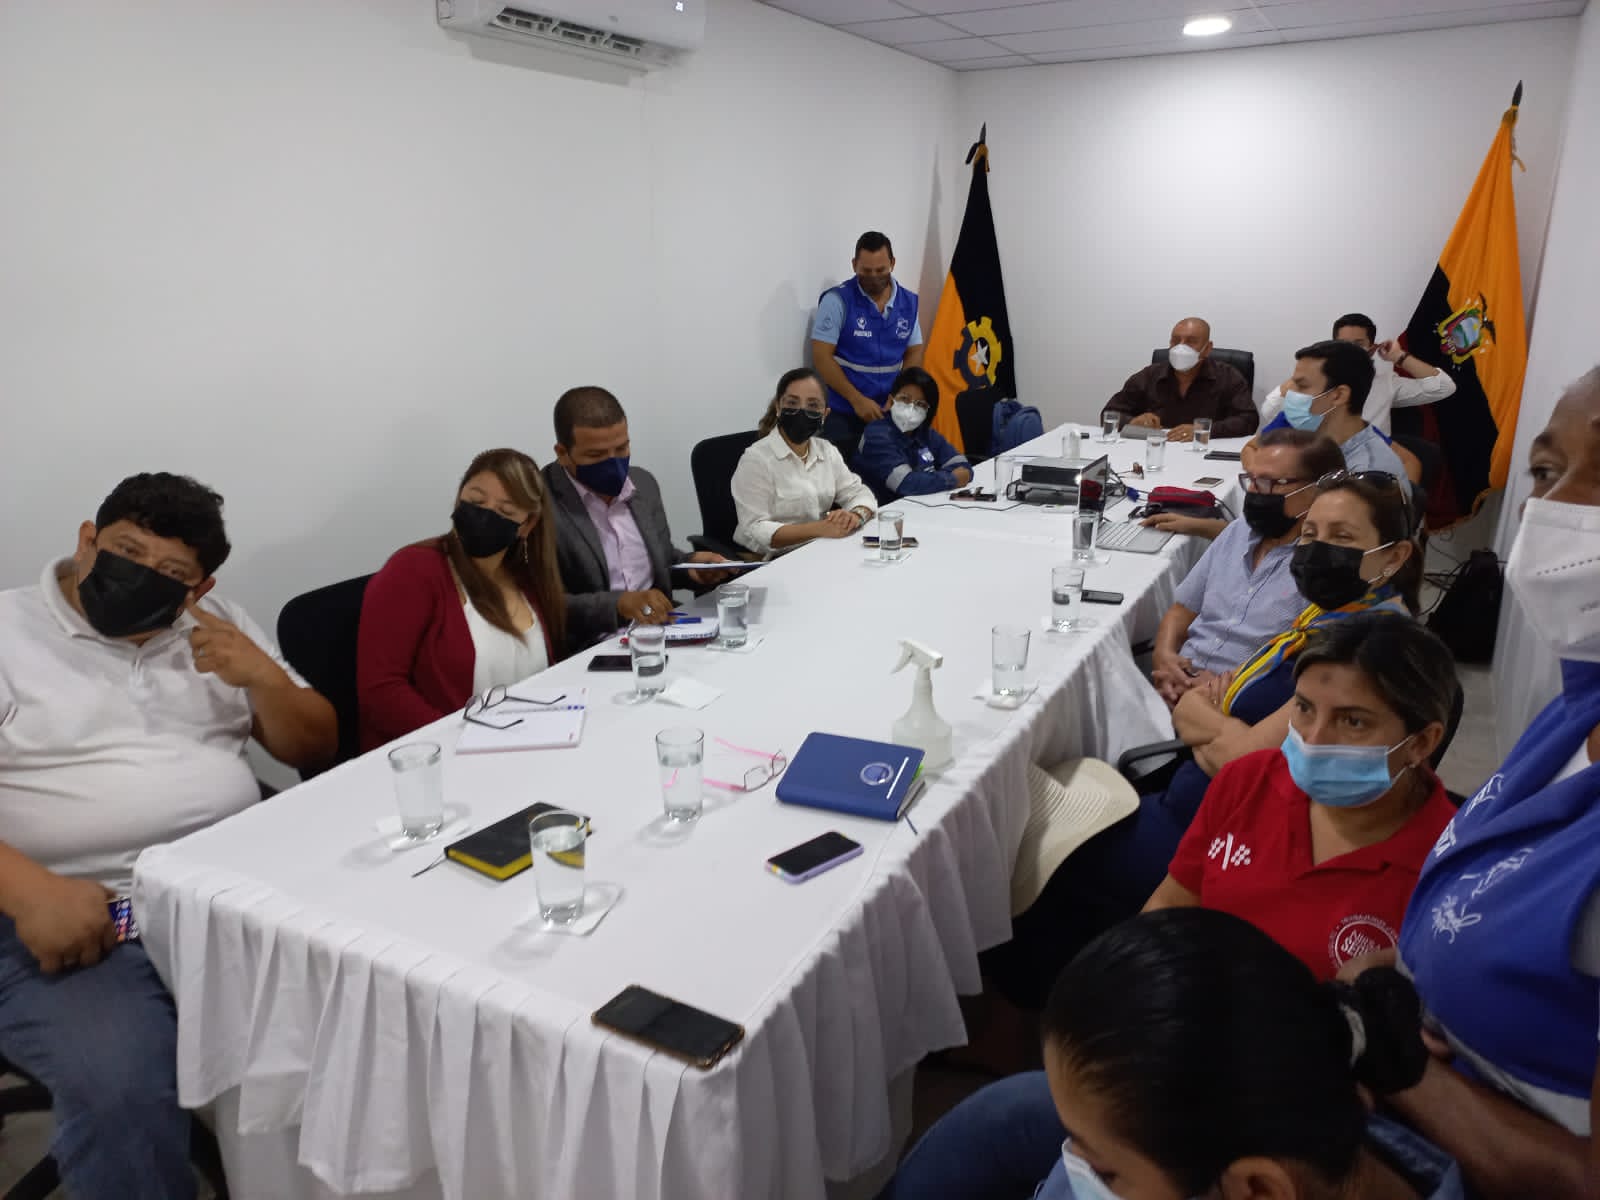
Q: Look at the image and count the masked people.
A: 14